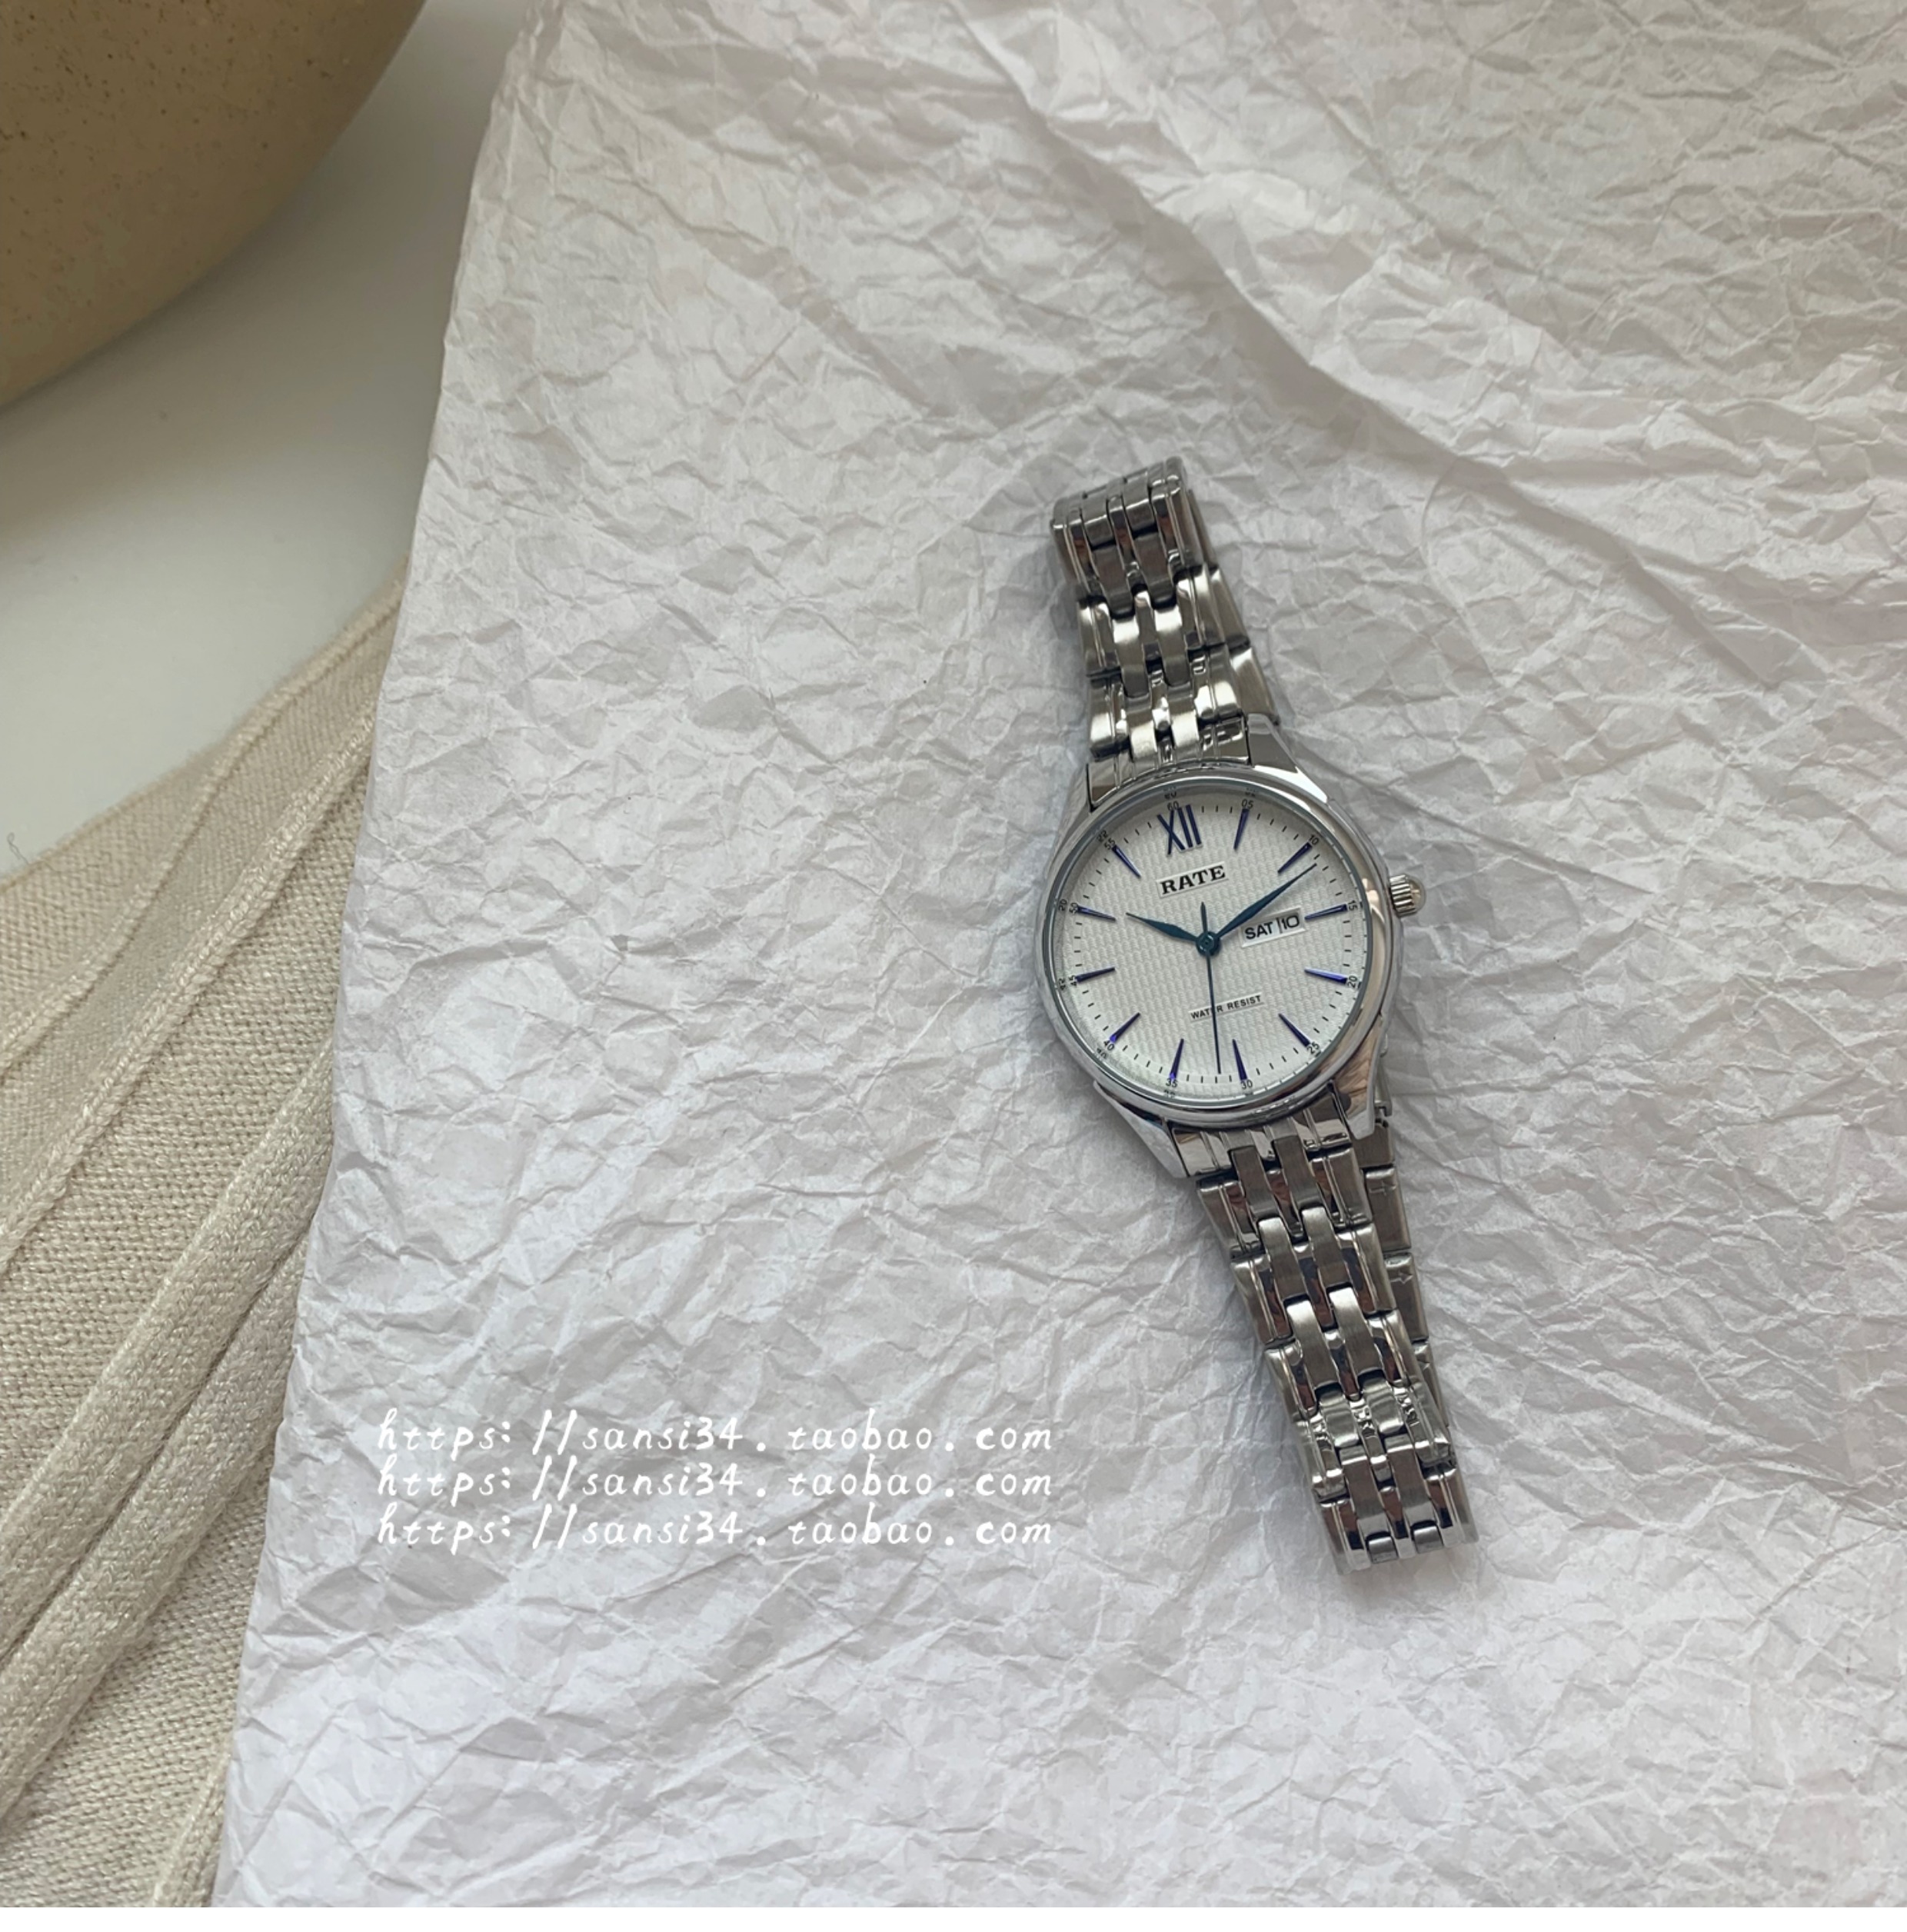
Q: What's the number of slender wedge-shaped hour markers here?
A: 11